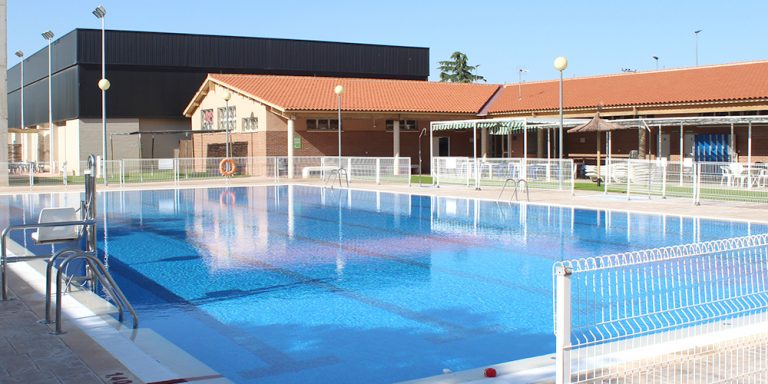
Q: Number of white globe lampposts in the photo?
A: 4